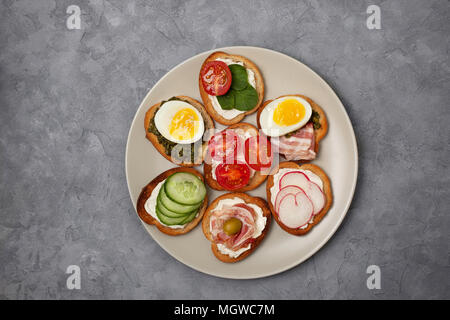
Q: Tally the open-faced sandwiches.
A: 7